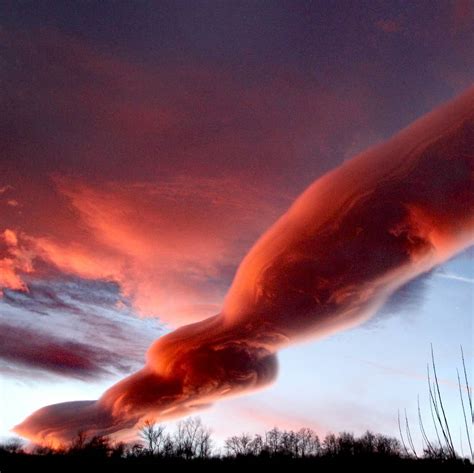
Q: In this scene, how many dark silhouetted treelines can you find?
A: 1